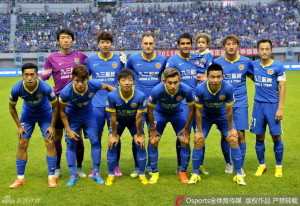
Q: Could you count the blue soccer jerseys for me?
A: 11